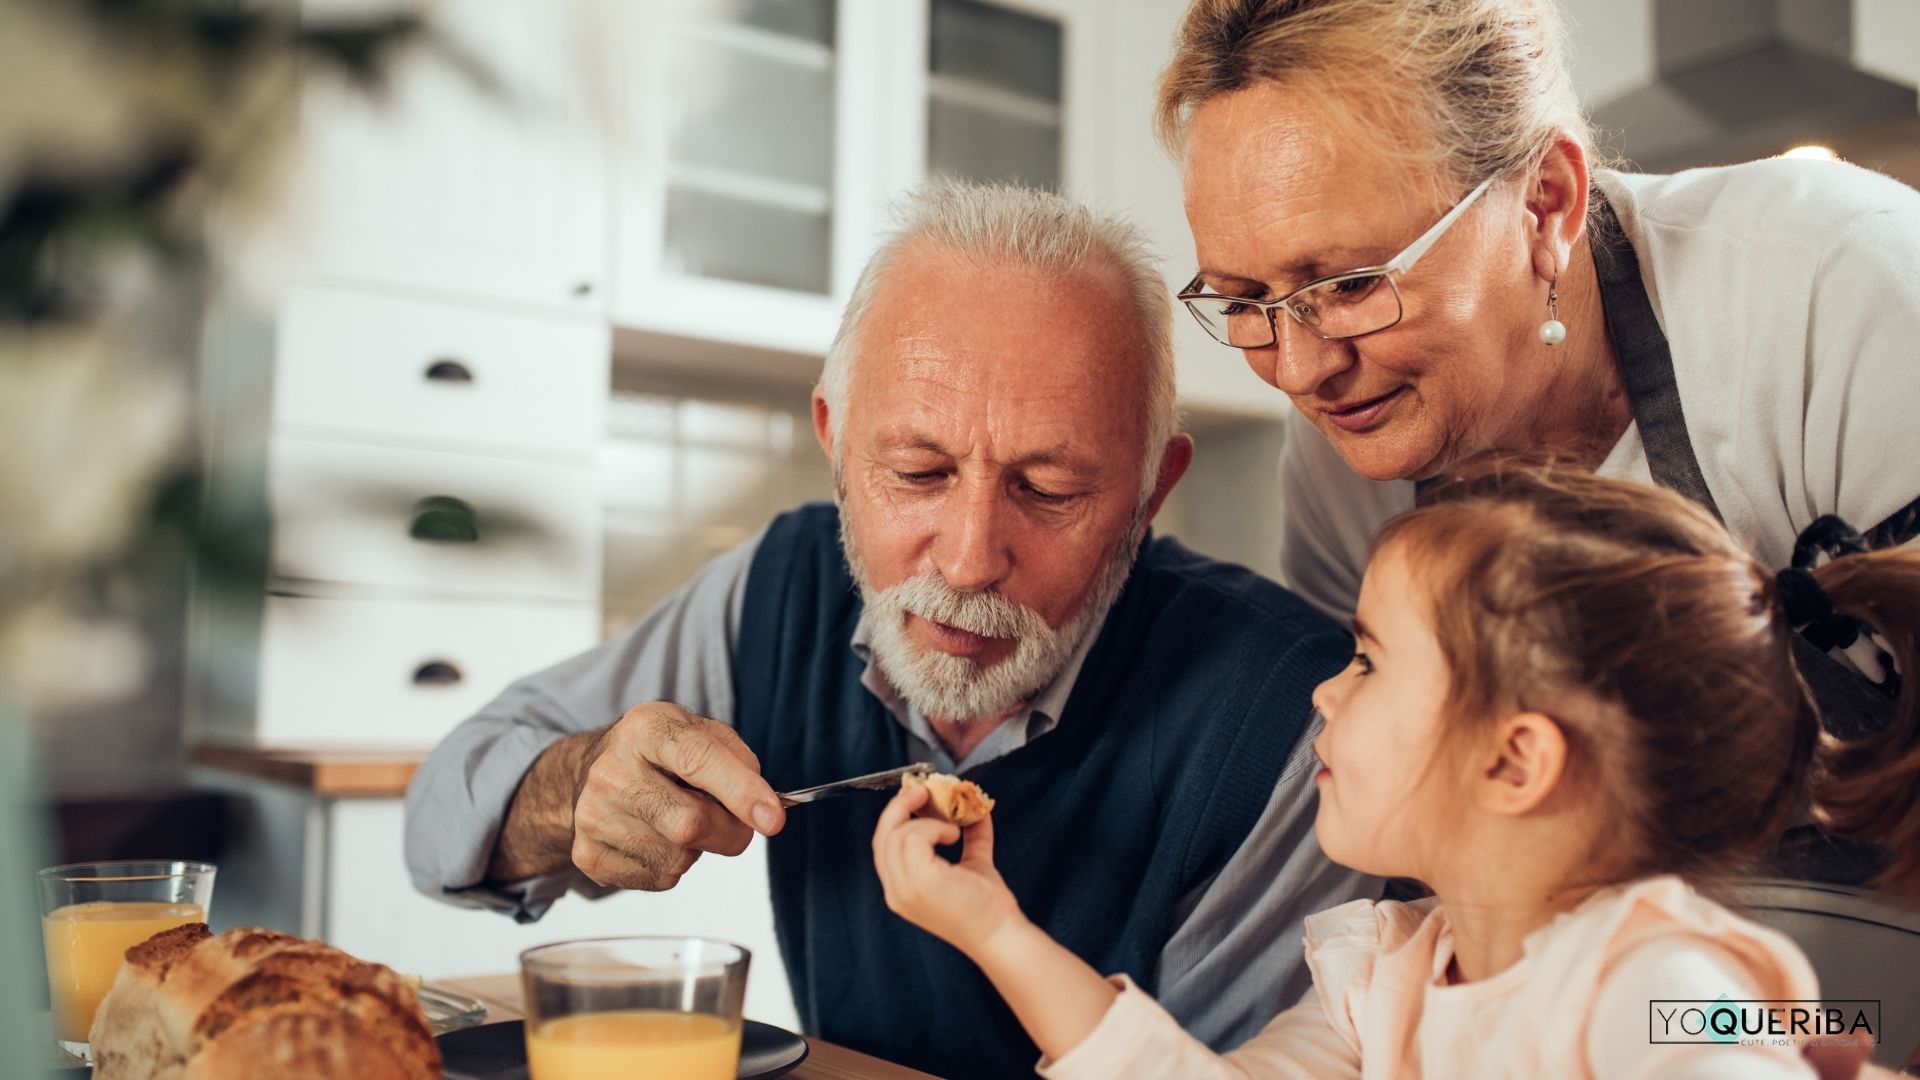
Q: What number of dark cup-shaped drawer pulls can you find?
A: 3